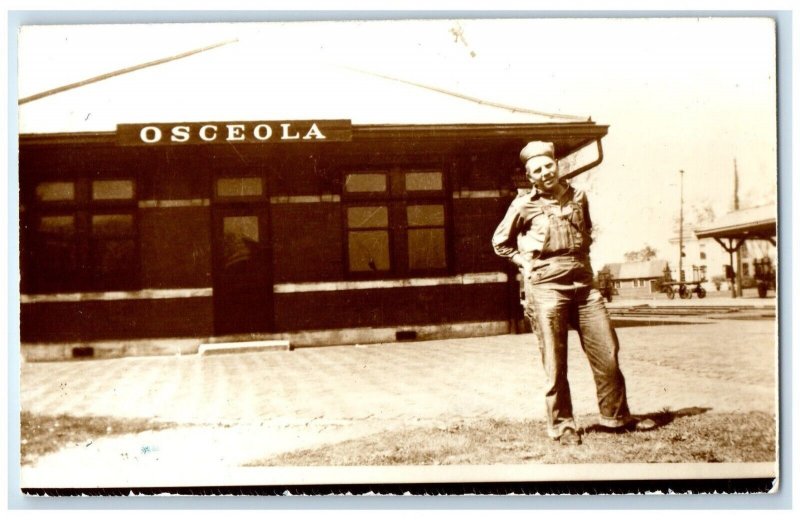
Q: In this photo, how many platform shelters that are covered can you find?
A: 1